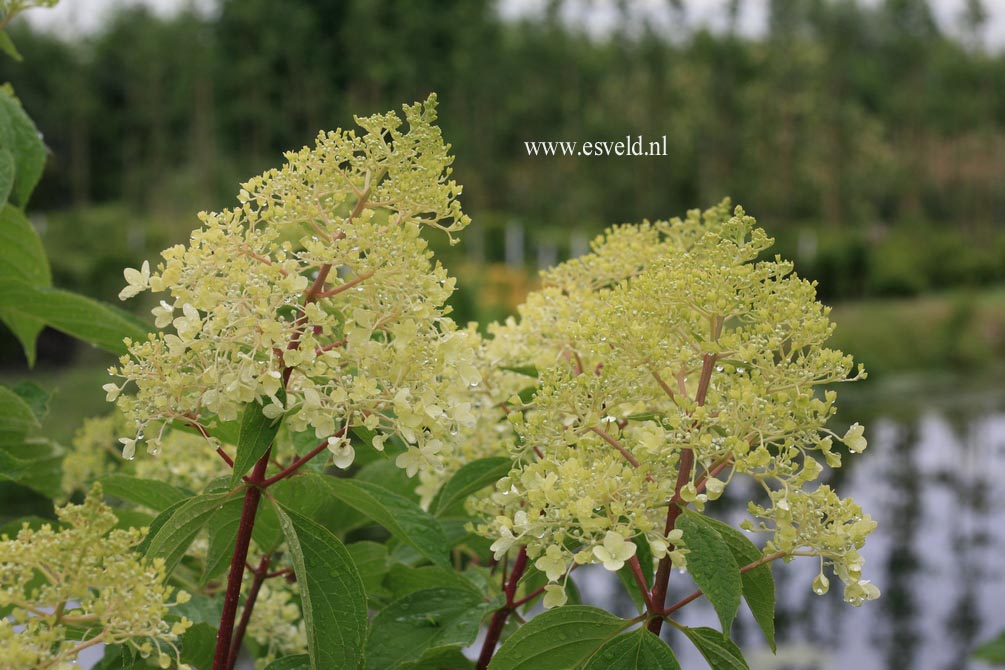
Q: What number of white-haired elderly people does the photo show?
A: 0